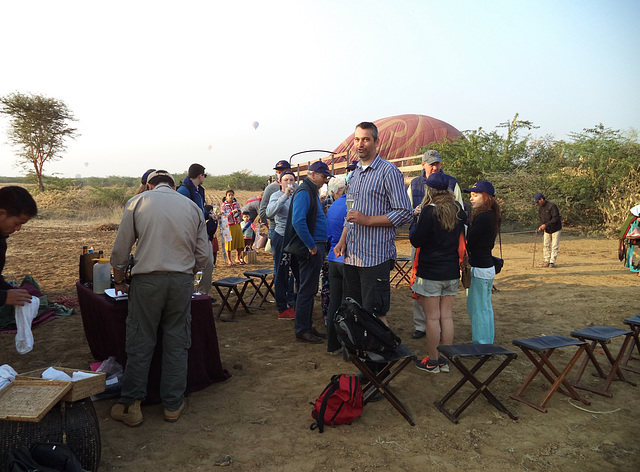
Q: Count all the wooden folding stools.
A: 8